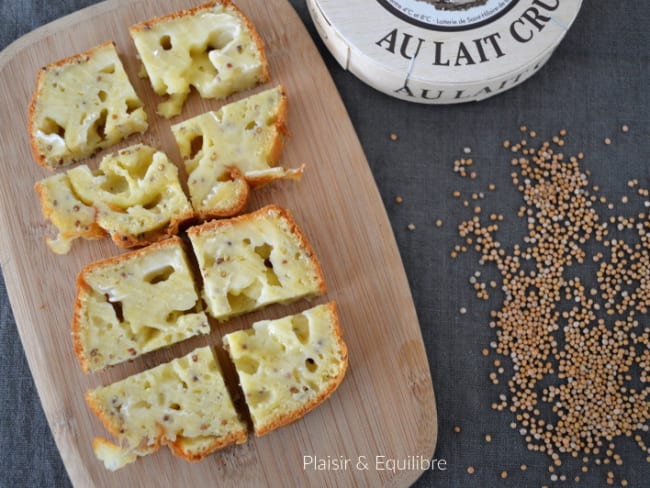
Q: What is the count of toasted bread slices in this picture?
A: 8